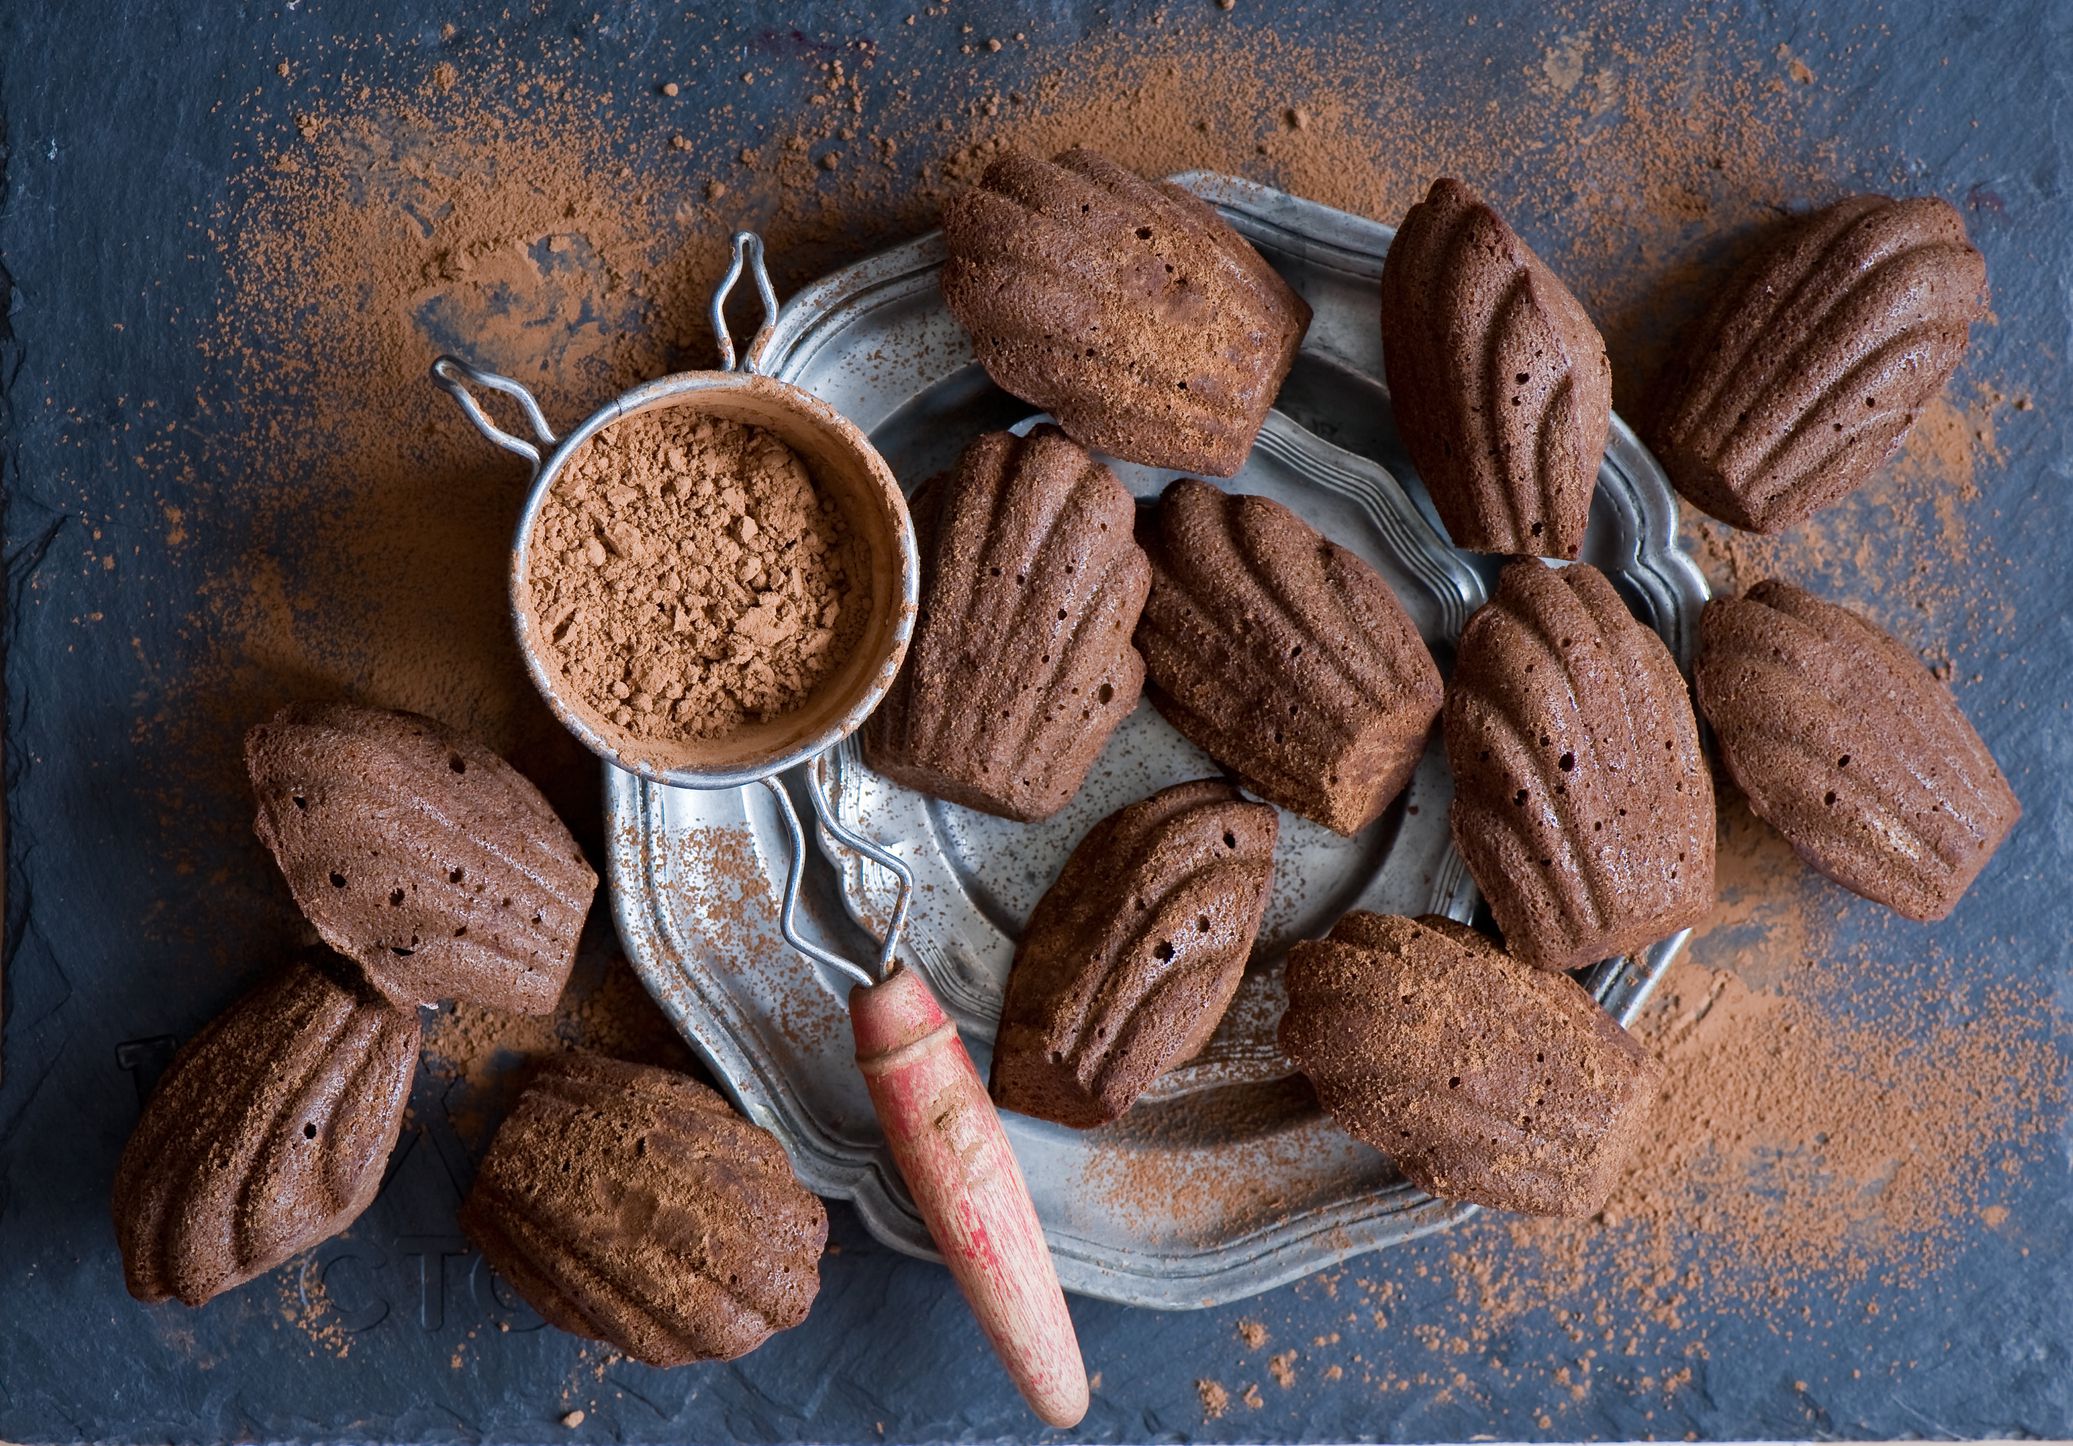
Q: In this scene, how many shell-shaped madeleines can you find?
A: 12